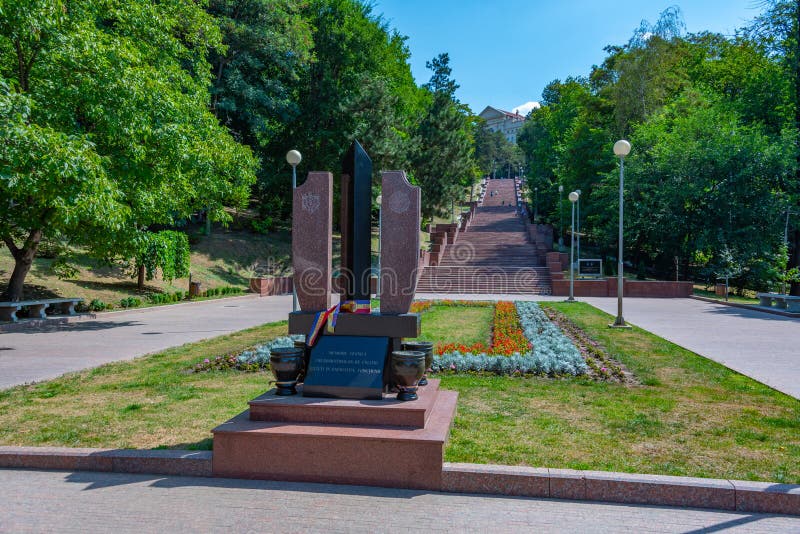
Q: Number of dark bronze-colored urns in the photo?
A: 4